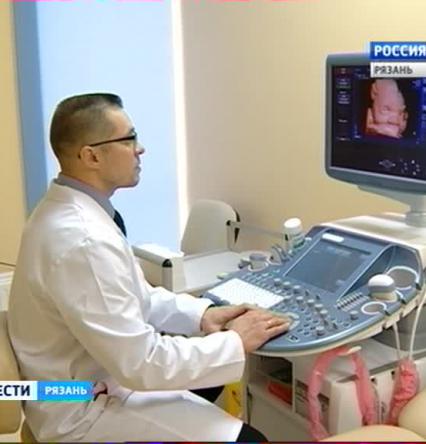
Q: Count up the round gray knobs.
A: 10